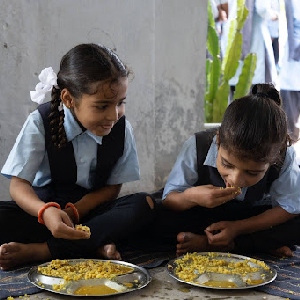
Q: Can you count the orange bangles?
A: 2